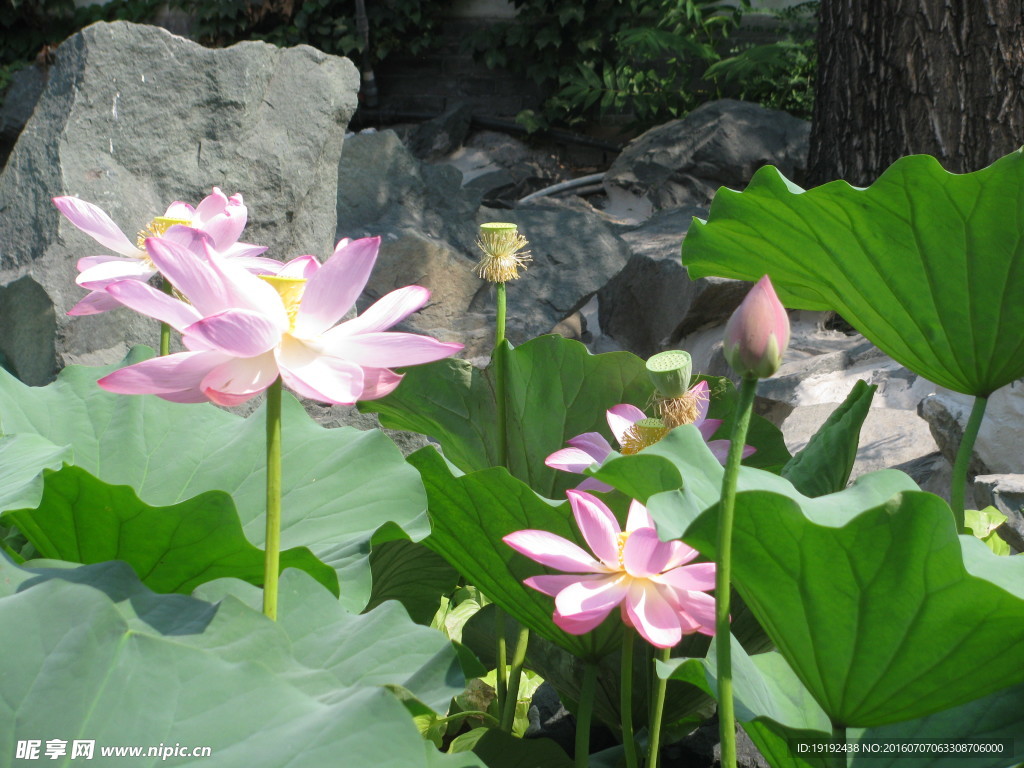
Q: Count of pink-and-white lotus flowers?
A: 4